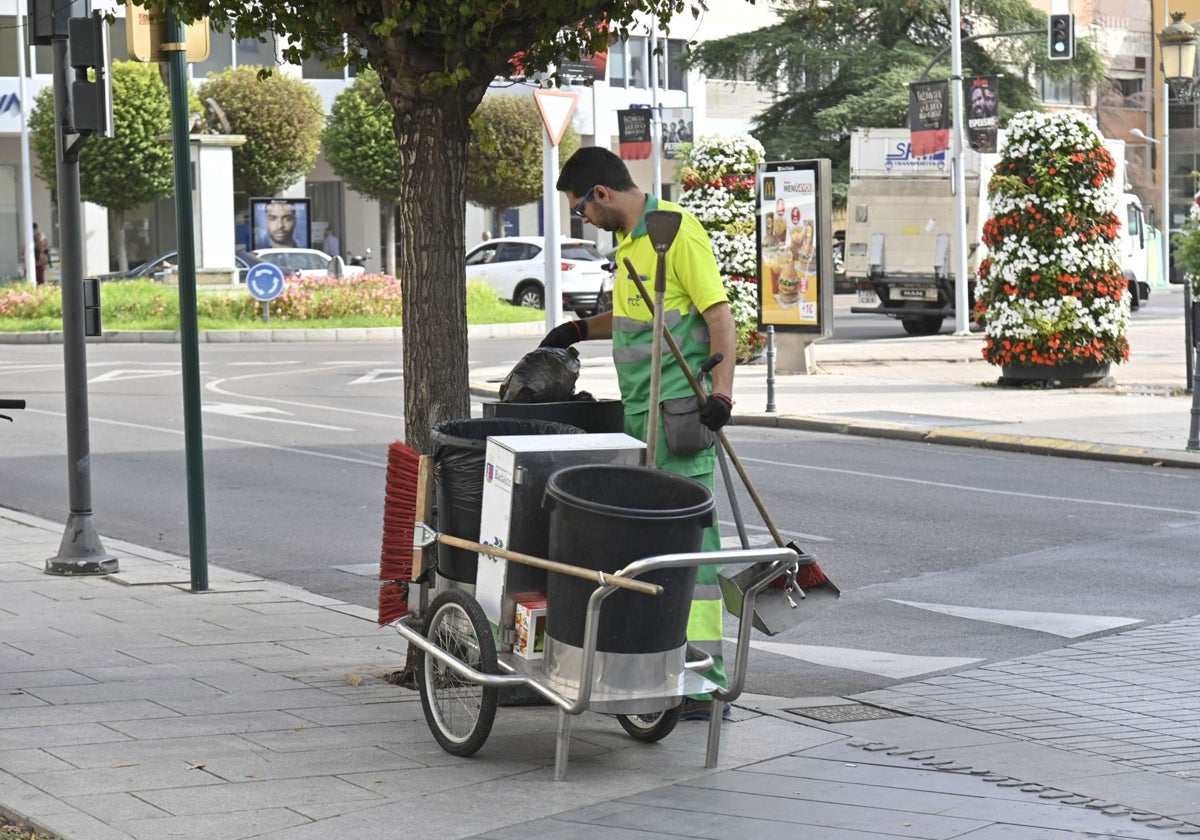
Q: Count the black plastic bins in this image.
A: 2